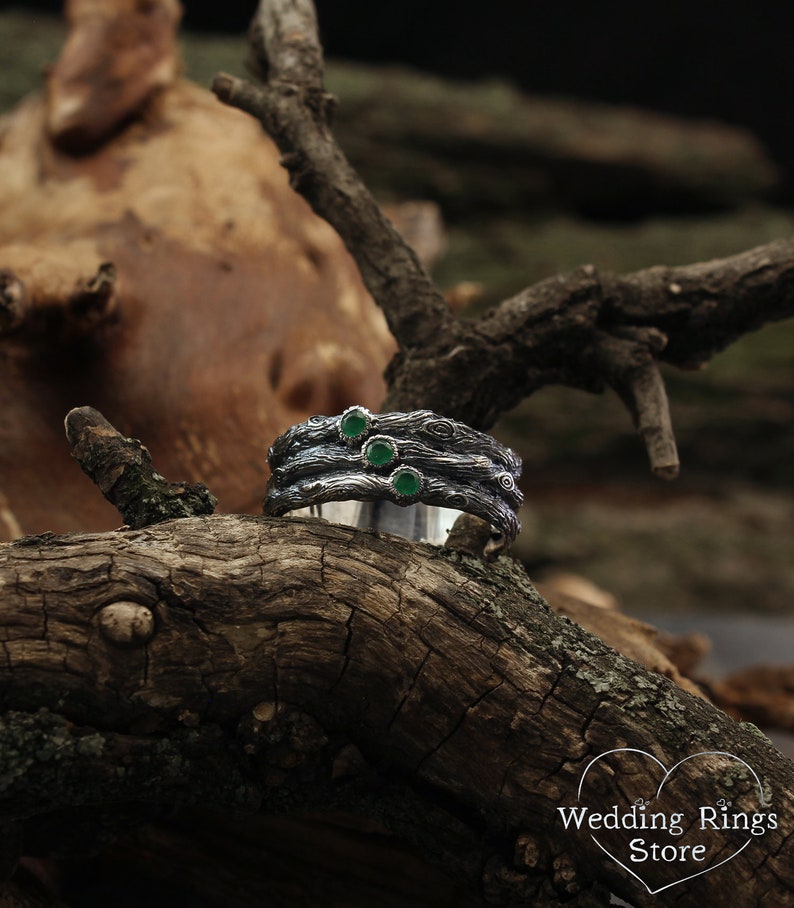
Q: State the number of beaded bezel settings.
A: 3